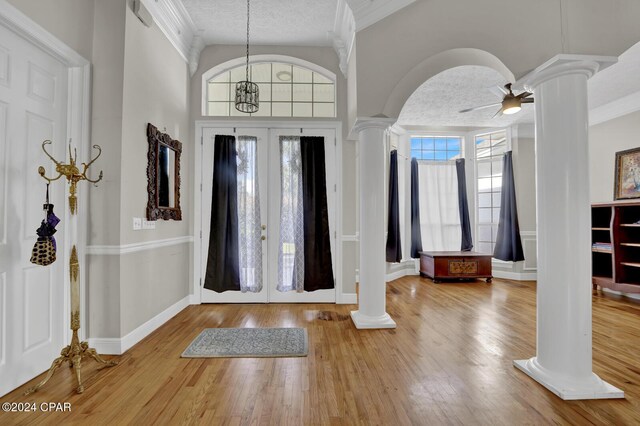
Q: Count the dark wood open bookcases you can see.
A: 1